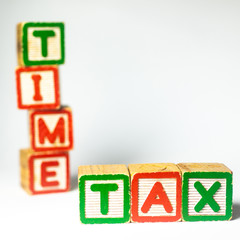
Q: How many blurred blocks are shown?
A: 4